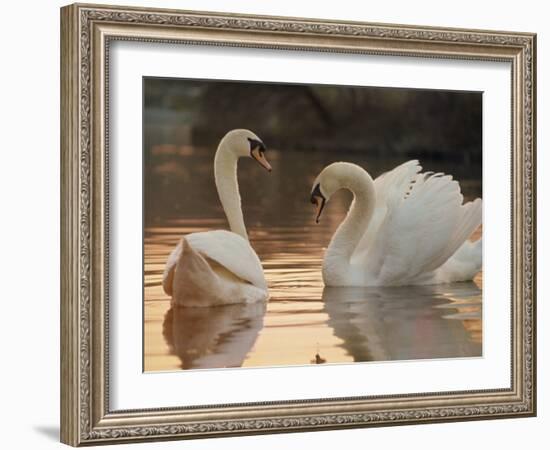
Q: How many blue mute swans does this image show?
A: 0